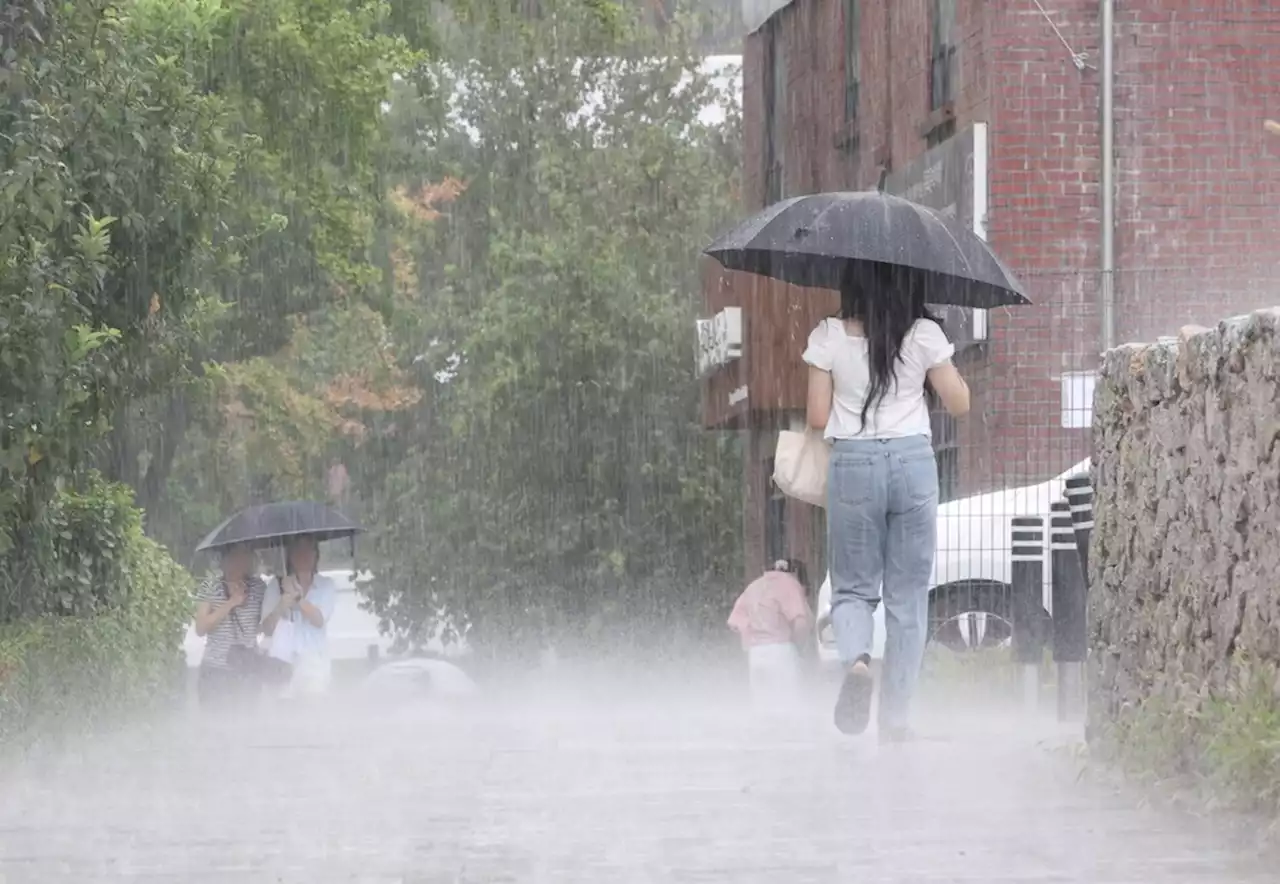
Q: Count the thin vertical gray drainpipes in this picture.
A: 1